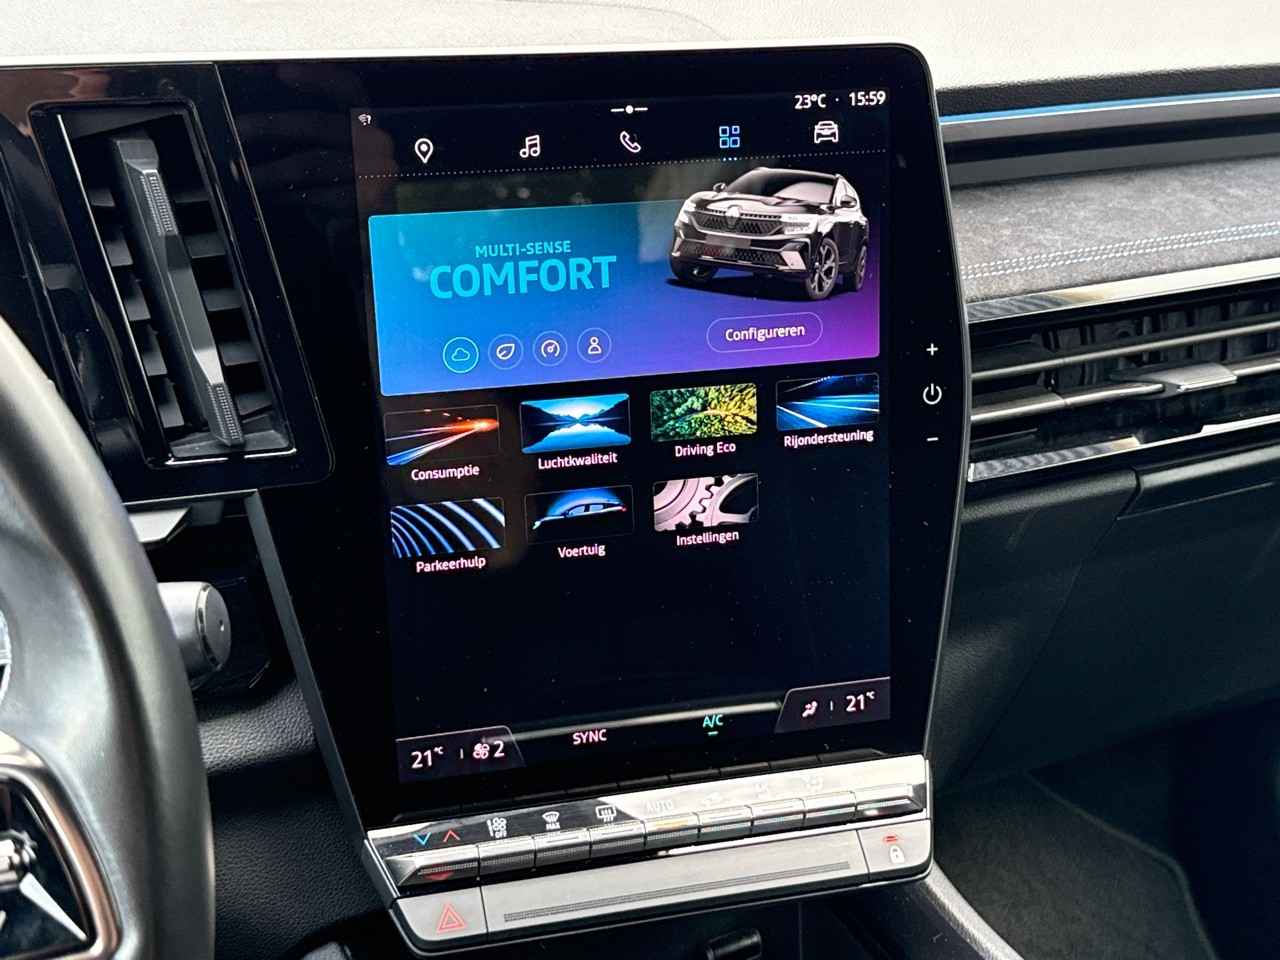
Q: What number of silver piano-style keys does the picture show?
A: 9